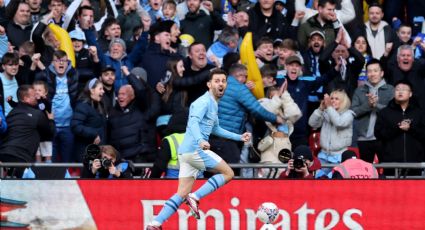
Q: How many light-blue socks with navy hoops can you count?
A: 2